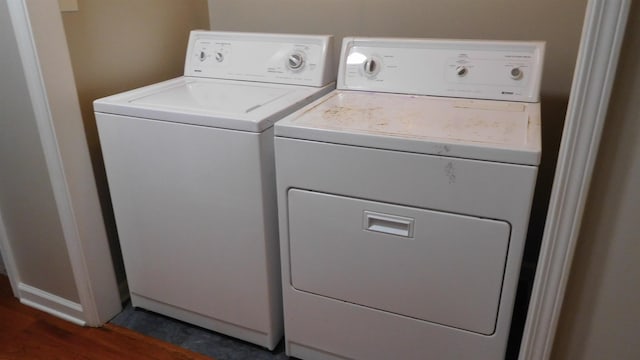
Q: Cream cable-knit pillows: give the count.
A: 0